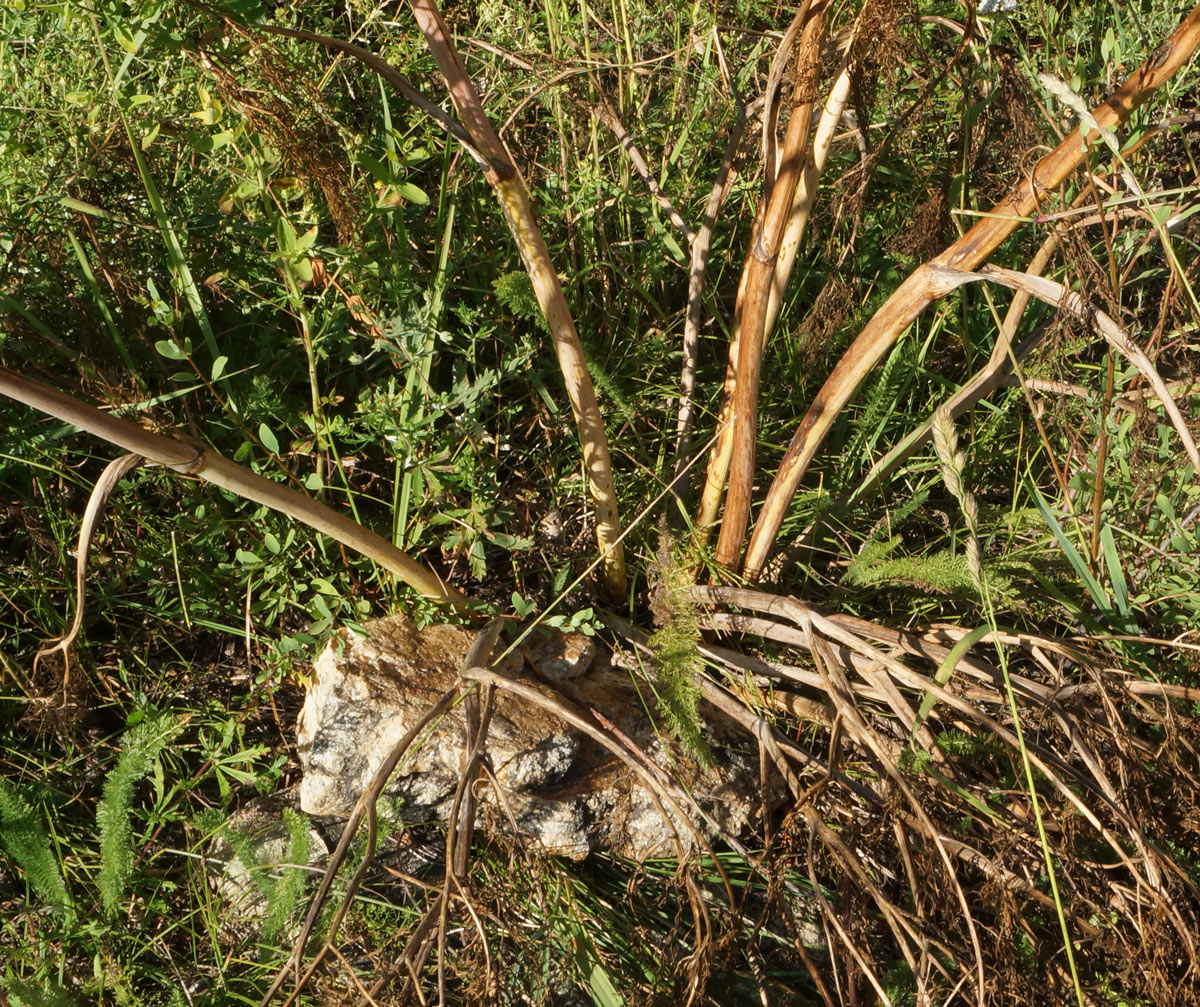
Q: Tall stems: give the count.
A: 5